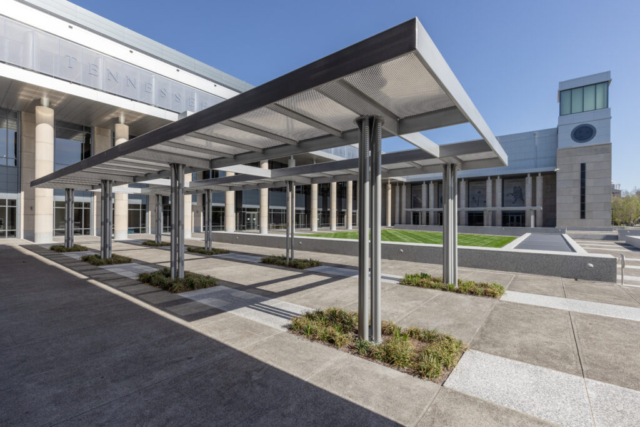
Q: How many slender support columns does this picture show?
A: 8